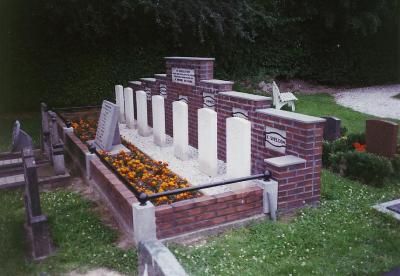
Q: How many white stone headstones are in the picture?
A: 7